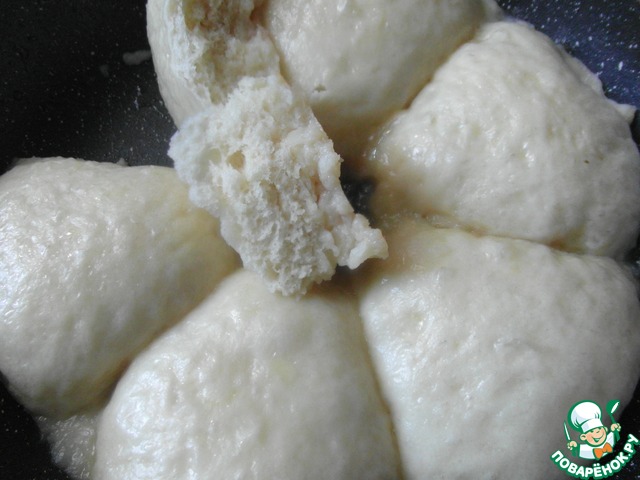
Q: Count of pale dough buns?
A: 6